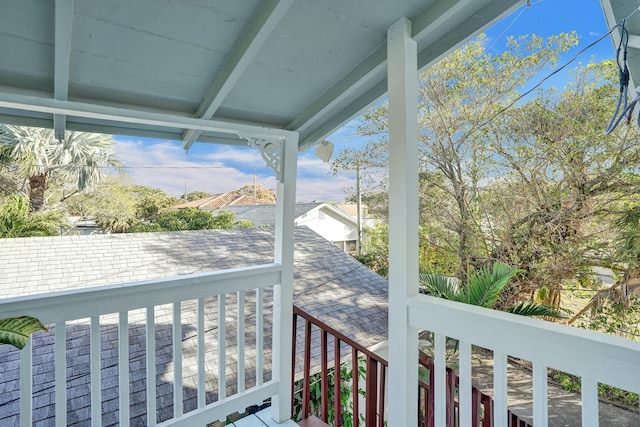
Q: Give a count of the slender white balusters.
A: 15